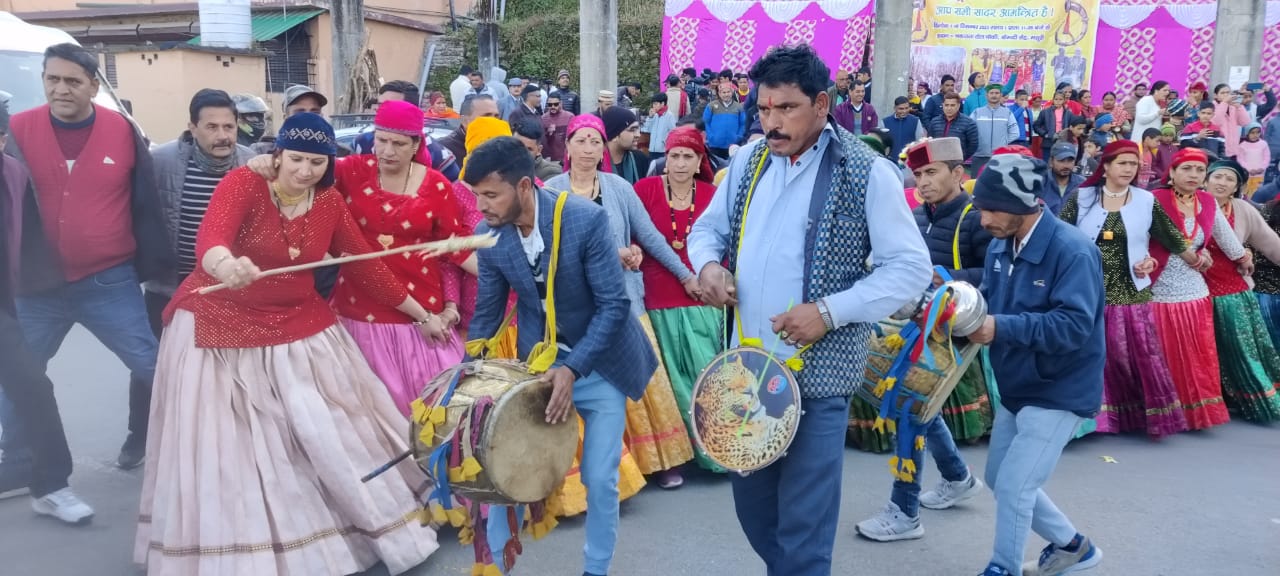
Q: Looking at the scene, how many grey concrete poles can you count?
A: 5